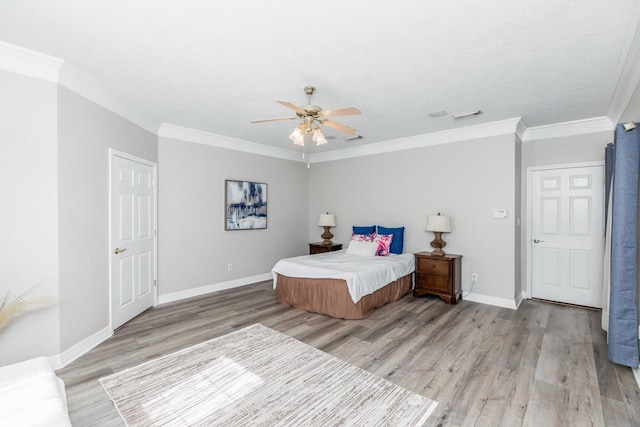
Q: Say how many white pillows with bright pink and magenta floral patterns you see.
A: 2